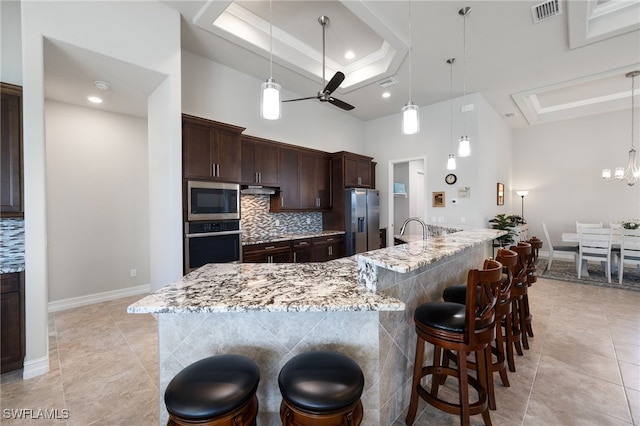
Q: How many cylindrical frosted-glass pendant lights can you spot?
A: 4